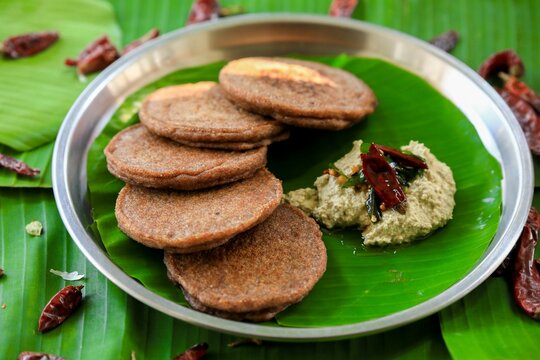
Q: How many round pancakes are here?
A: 5